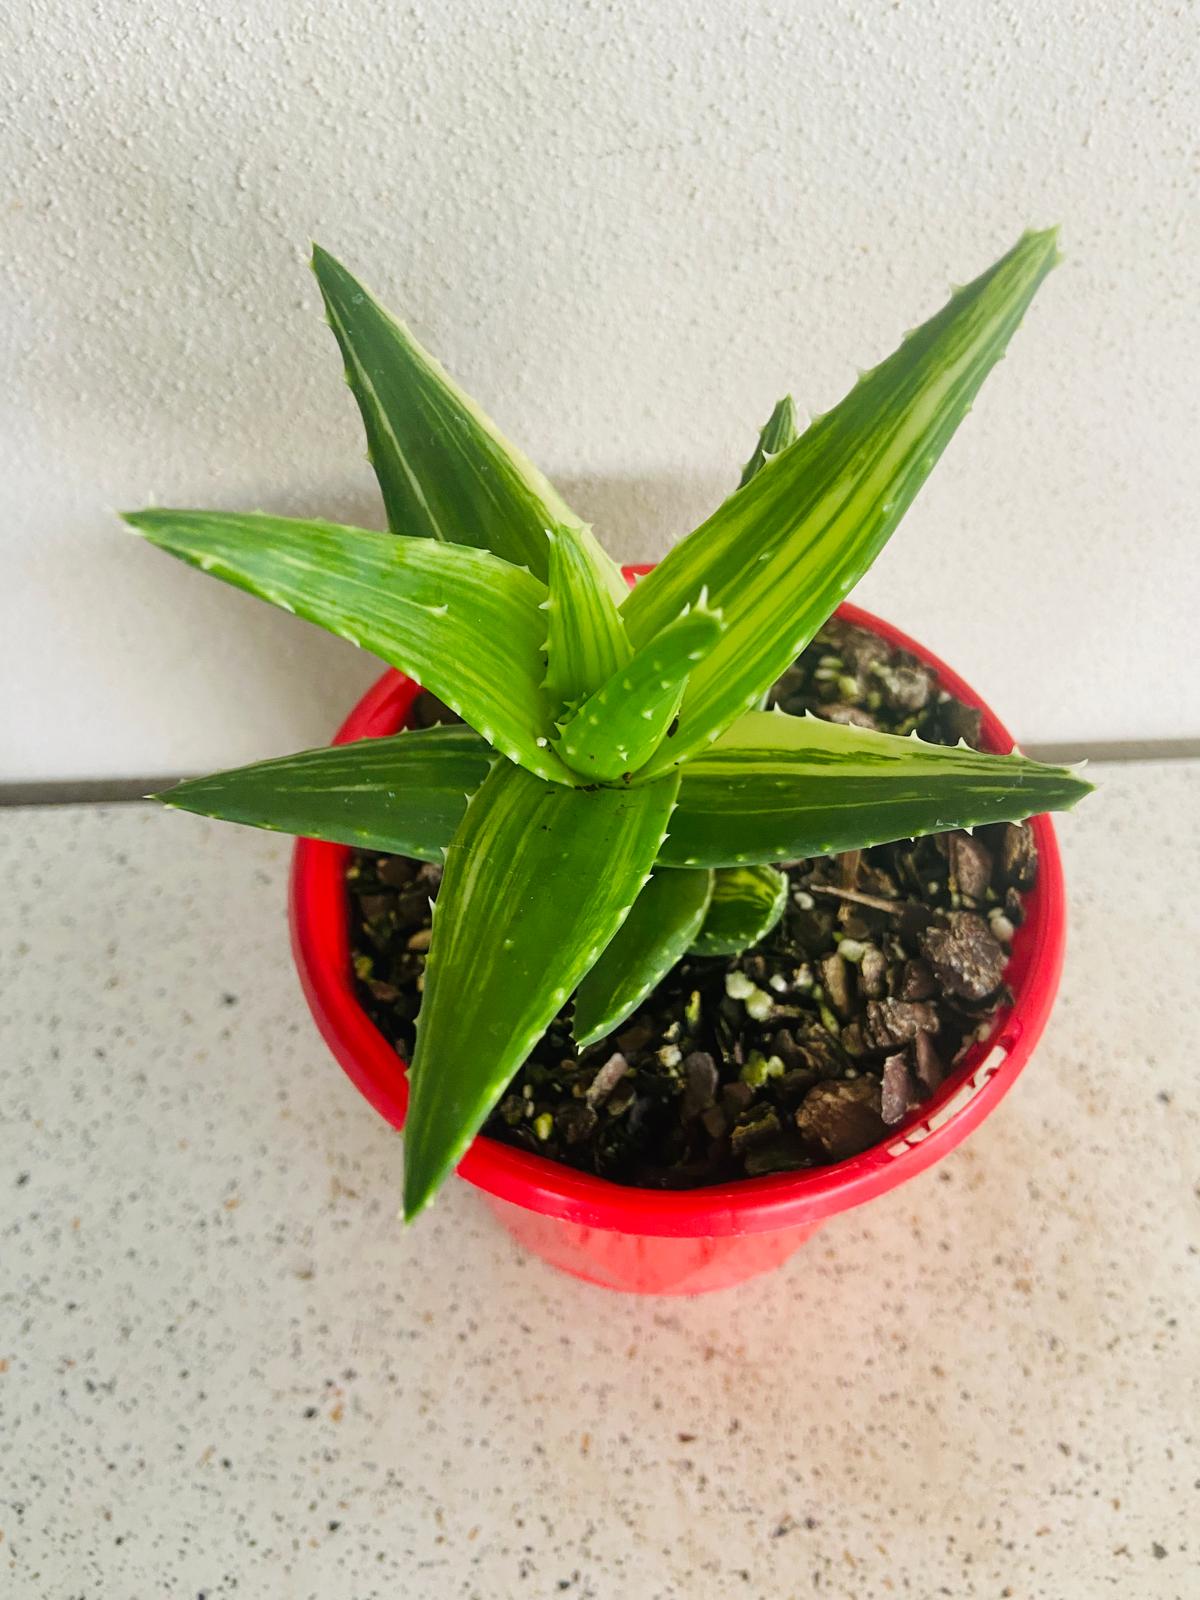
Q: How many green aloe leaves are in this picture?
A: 11